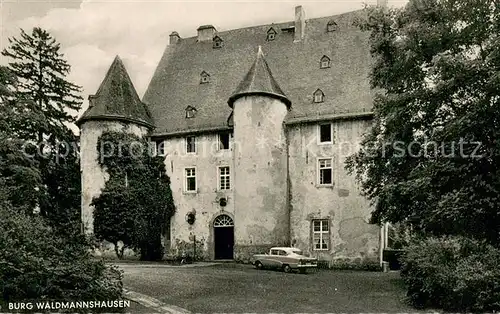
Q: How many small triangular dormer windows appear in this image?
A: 7